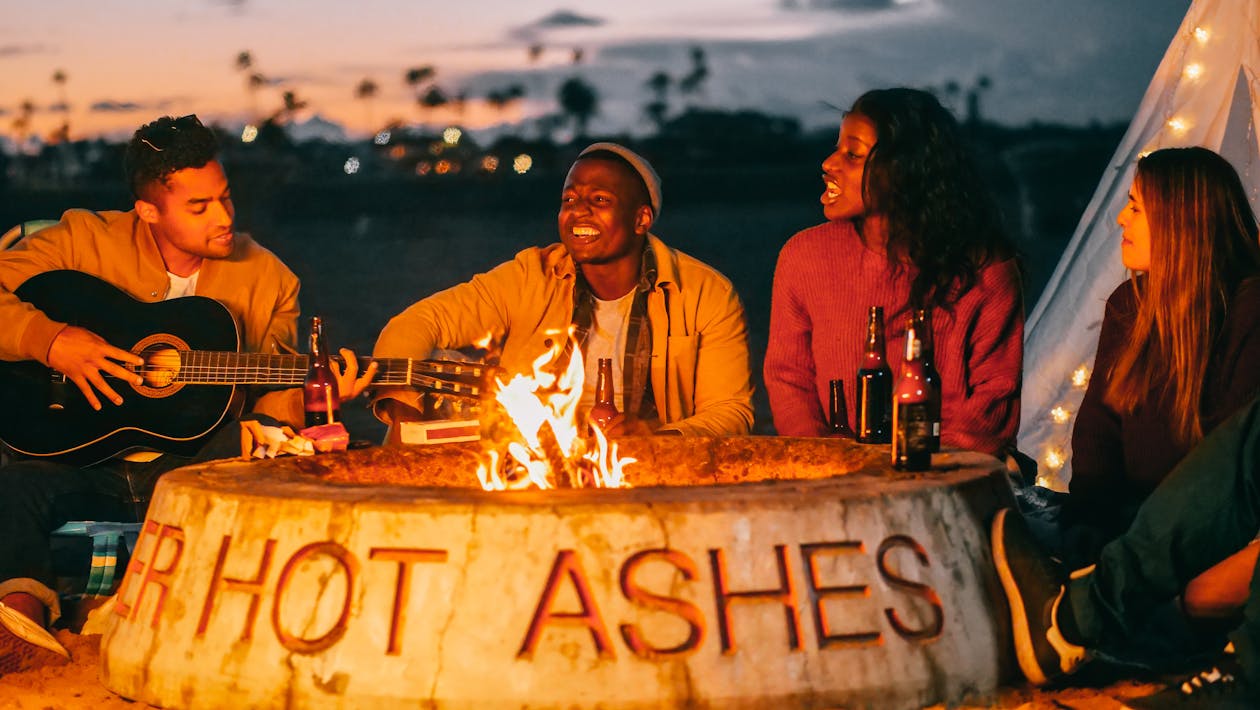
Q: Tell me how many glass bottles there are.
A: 6